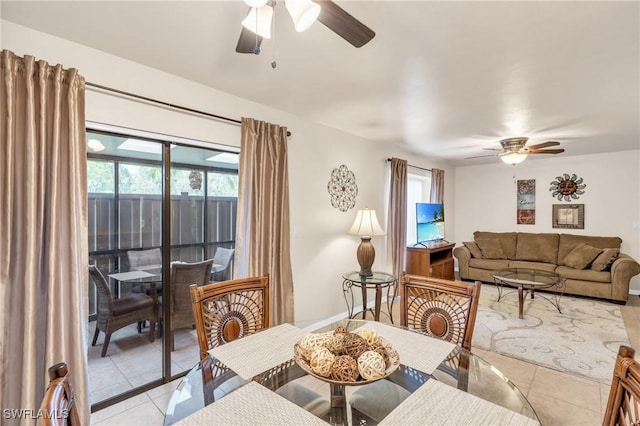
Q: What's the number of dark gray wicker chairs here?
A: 4